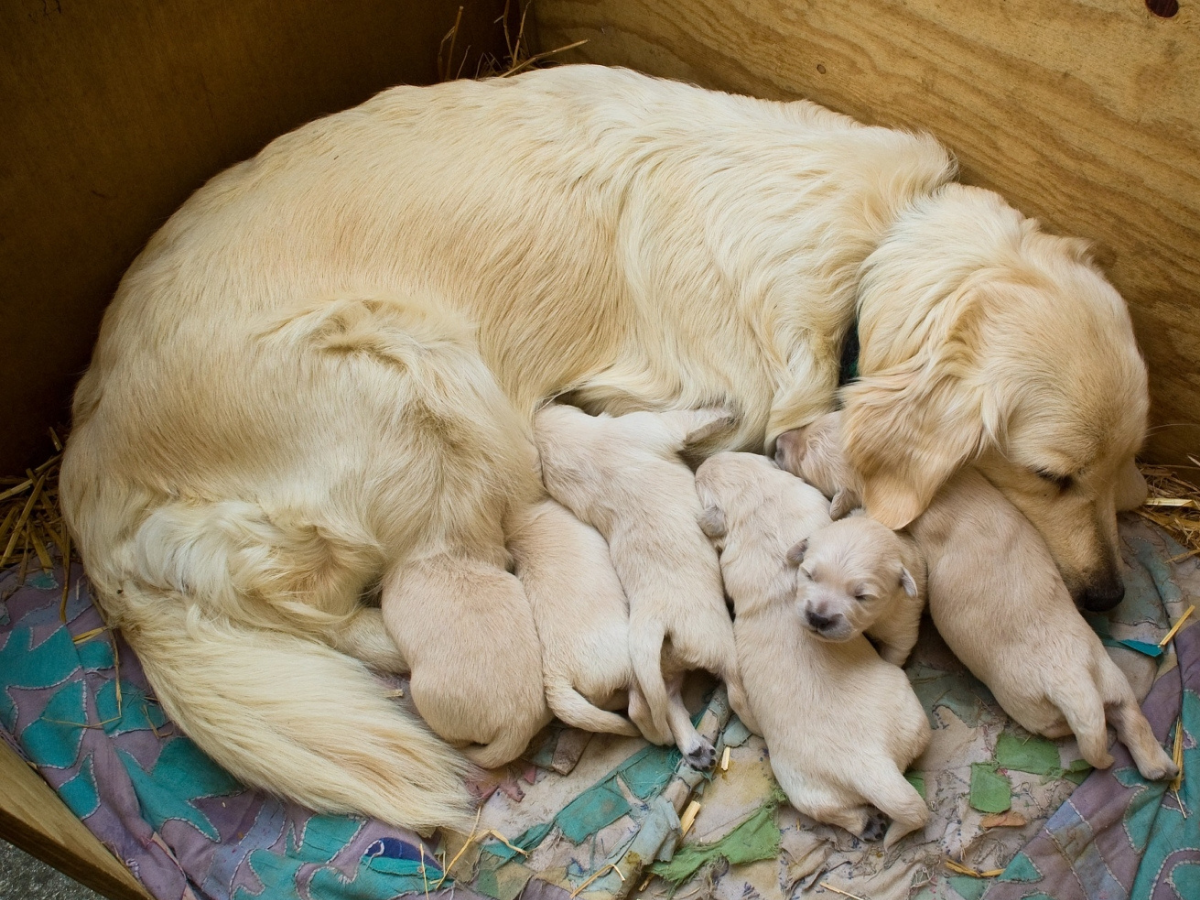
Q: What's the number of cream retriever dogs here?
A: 7